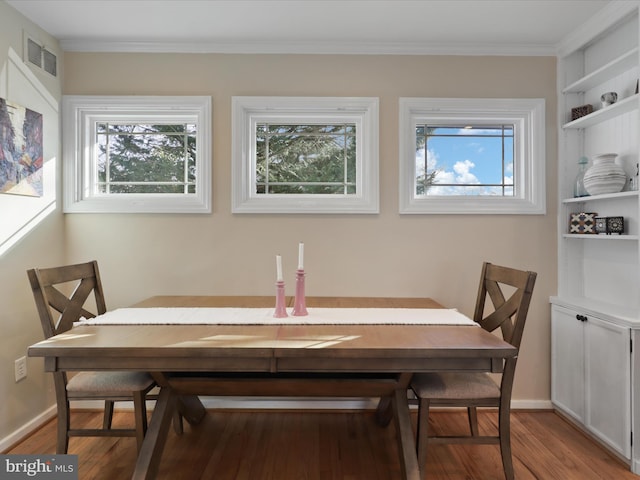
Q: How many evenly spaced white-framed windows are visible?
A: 3